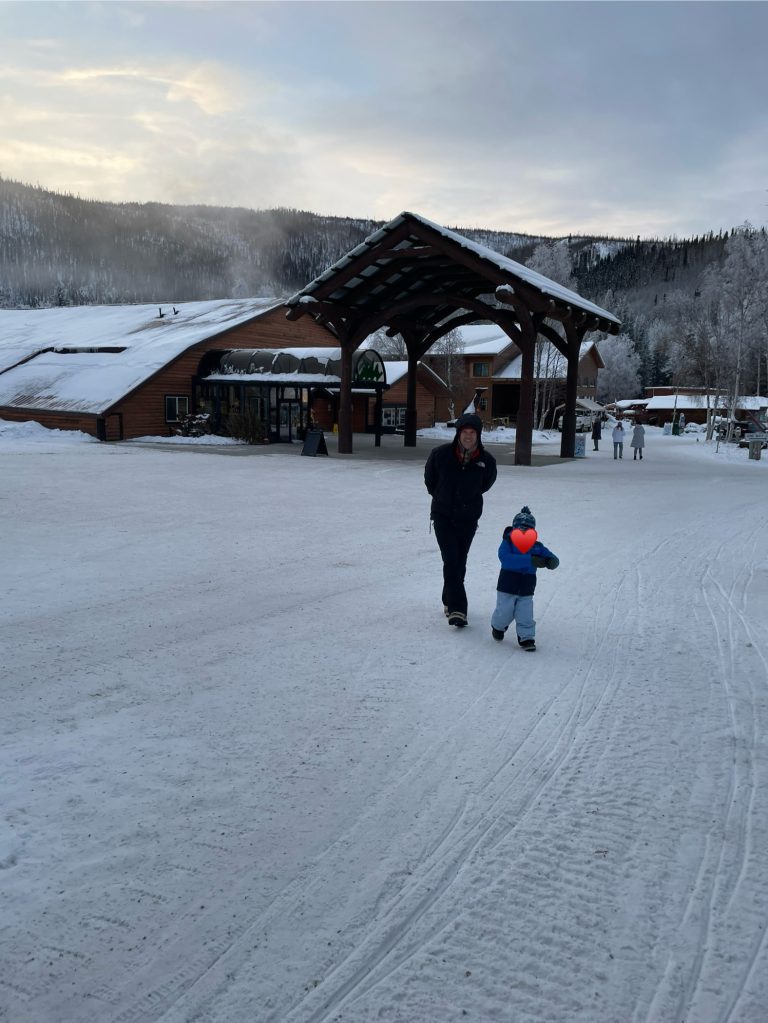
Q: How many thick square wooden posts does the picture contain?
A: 4